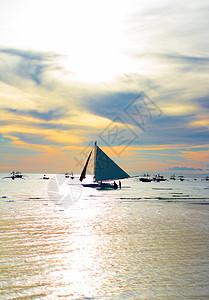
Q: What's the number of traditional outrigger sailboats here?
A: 1